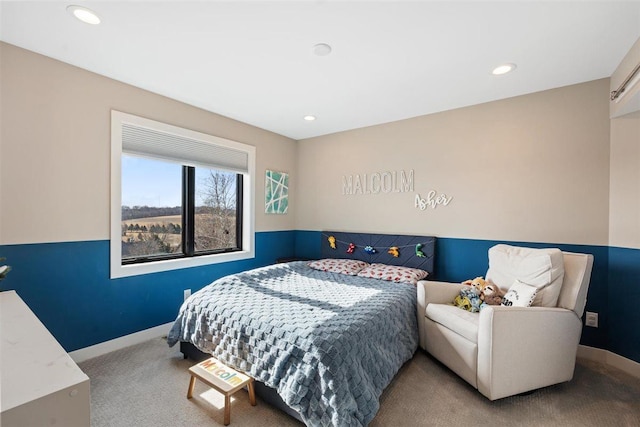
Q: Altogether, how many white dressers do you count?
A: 1